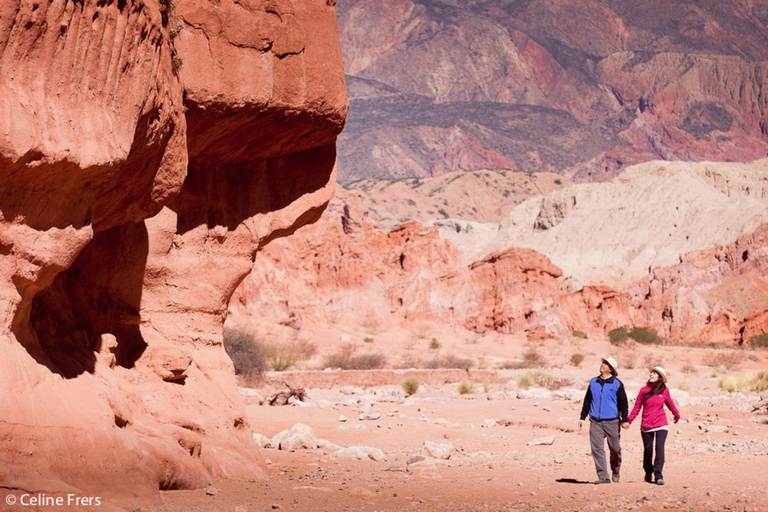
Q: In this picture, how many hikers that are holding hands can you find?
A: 2